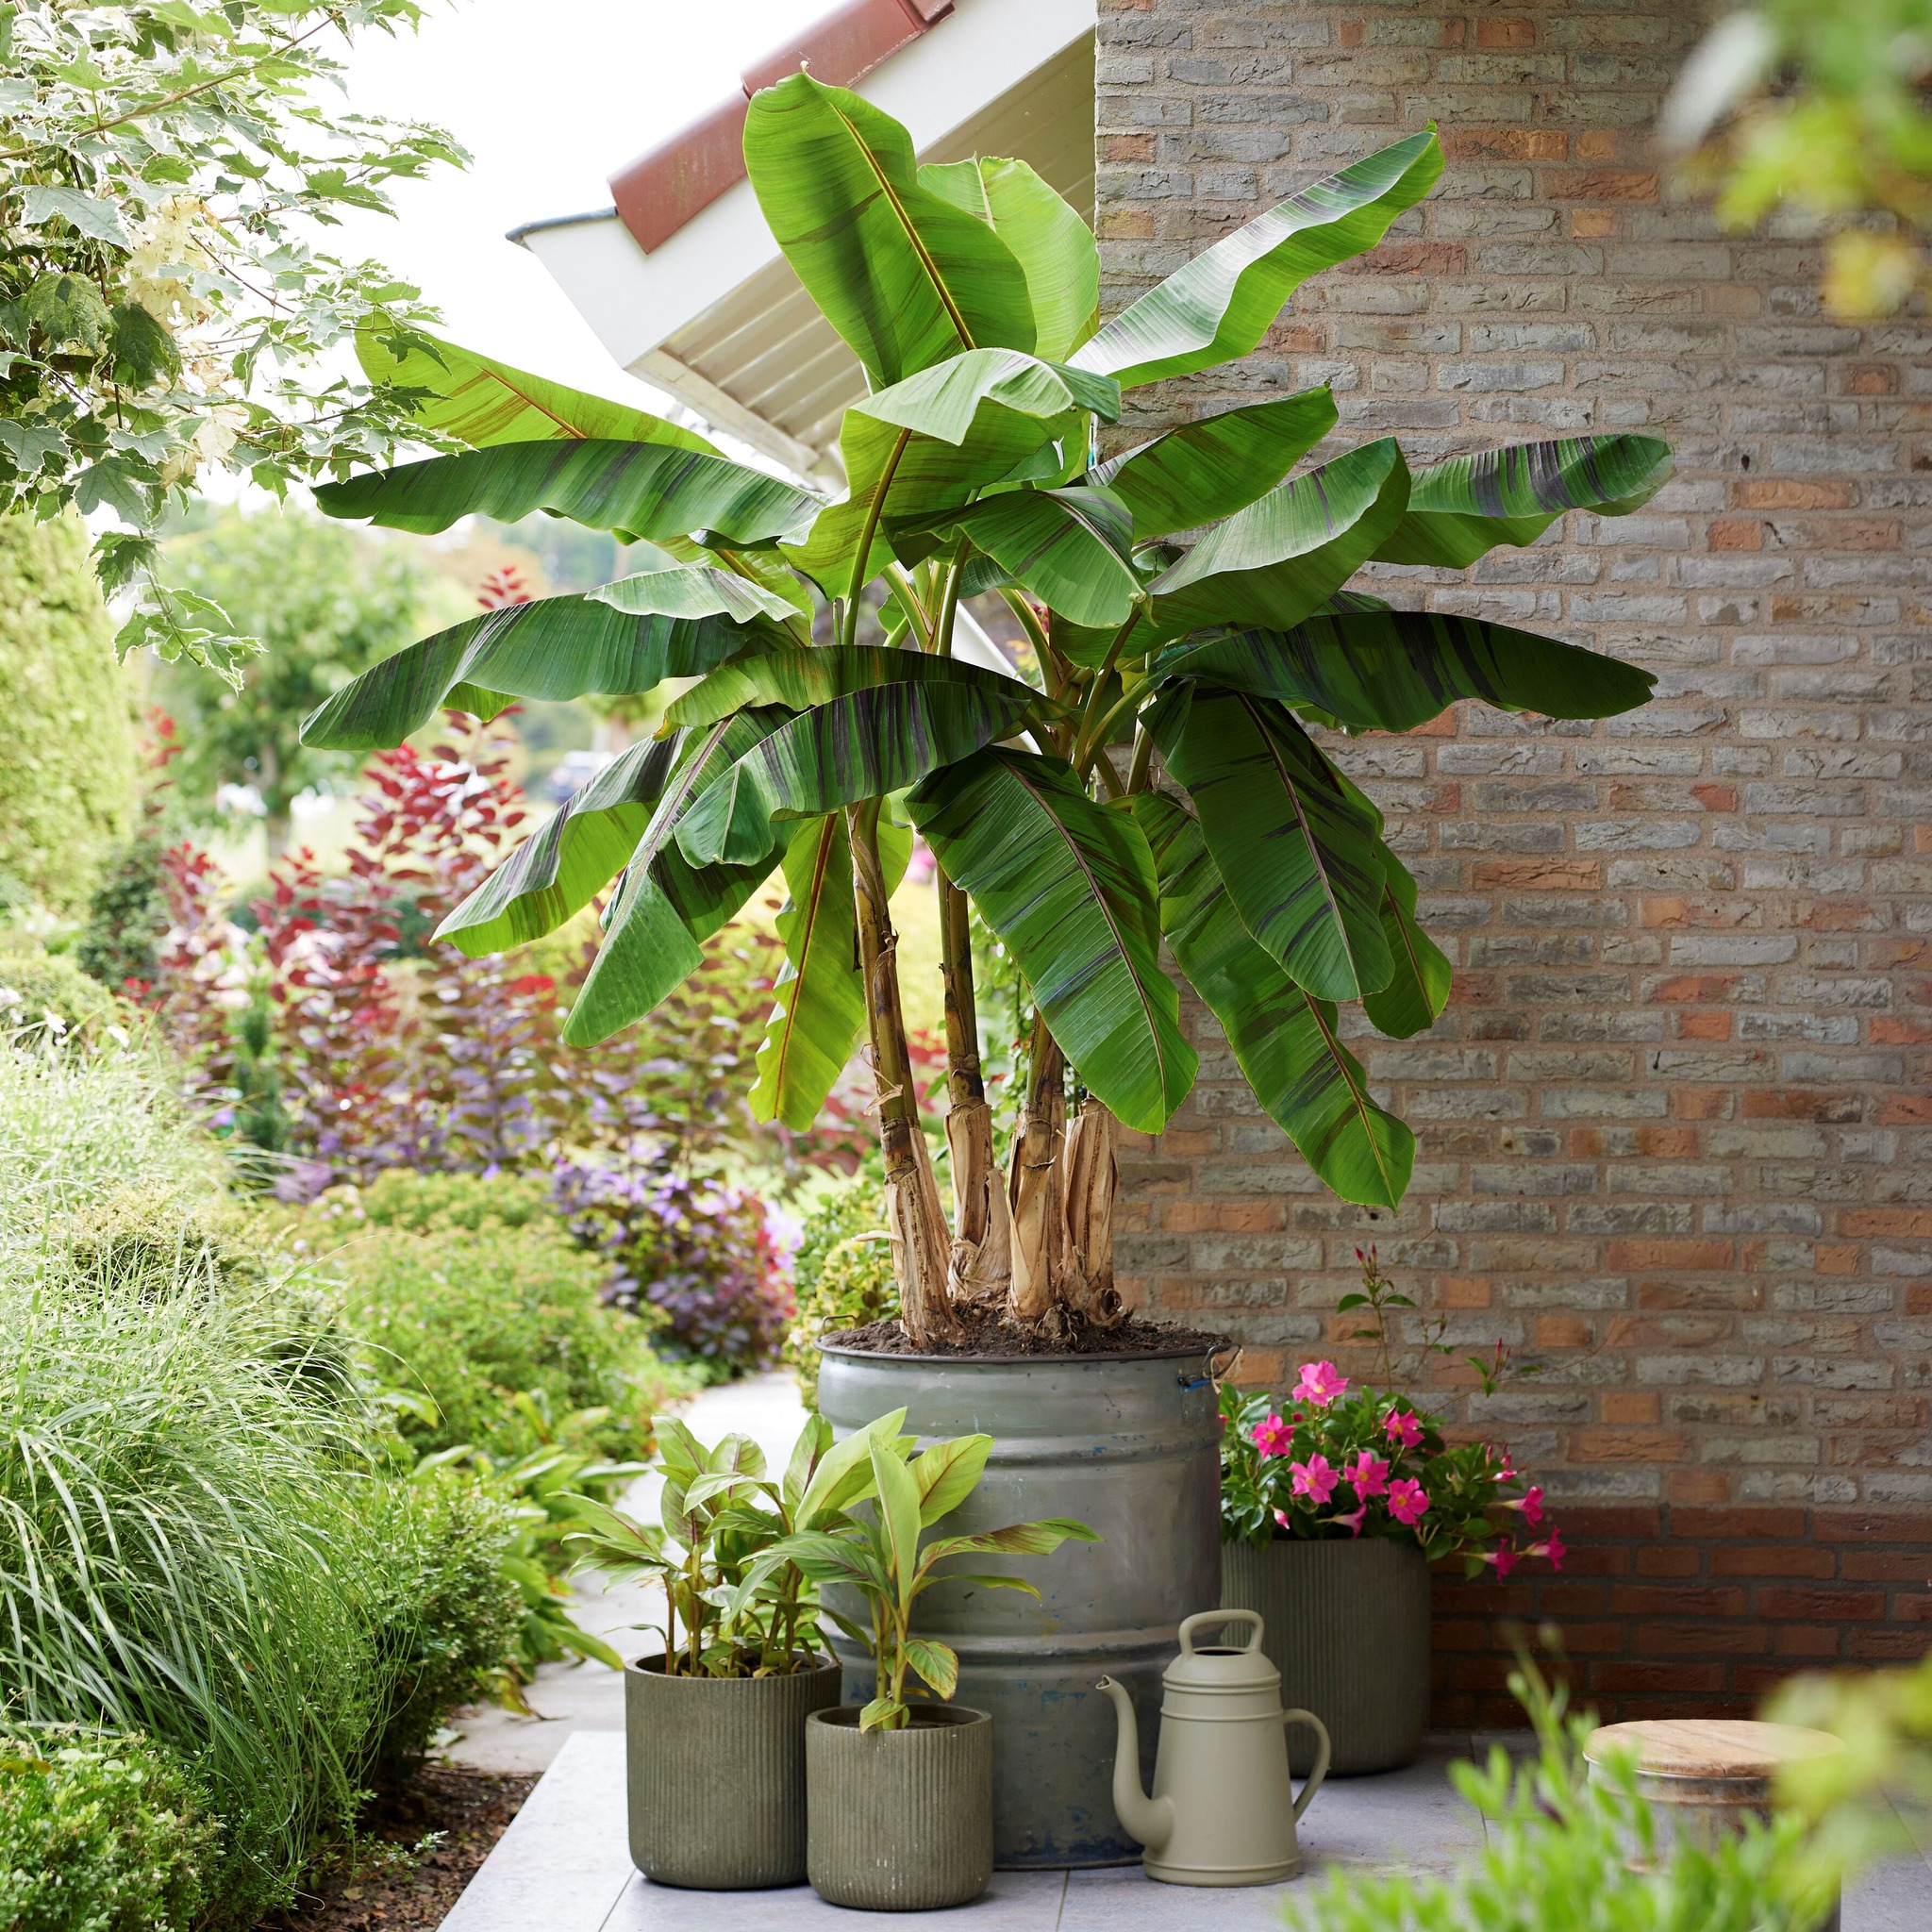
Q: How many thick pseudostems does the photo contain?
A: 4